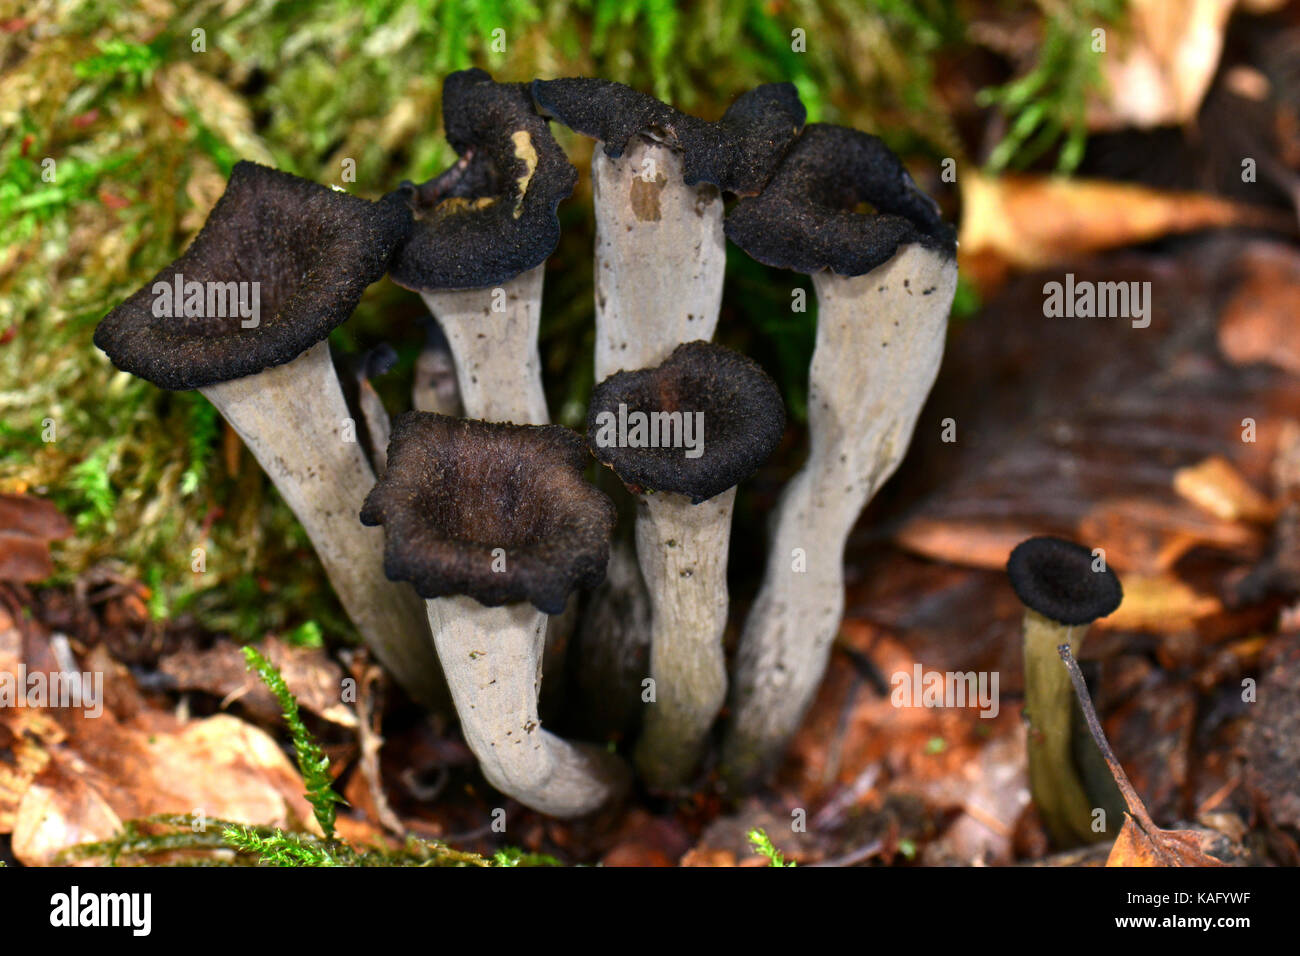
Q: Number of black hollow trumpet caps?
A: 7